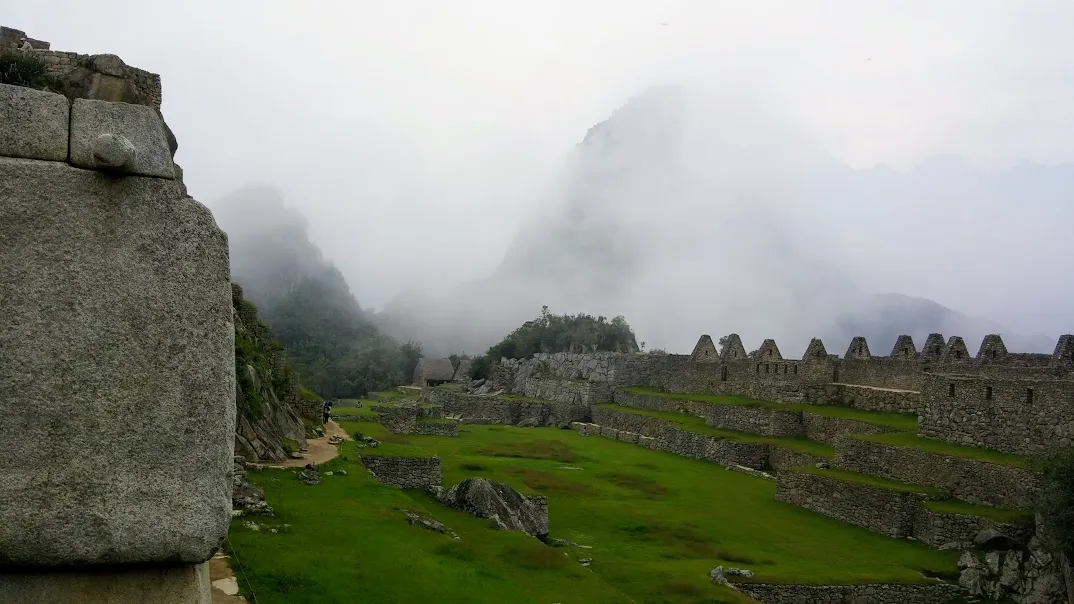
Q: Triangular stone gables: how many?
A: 10